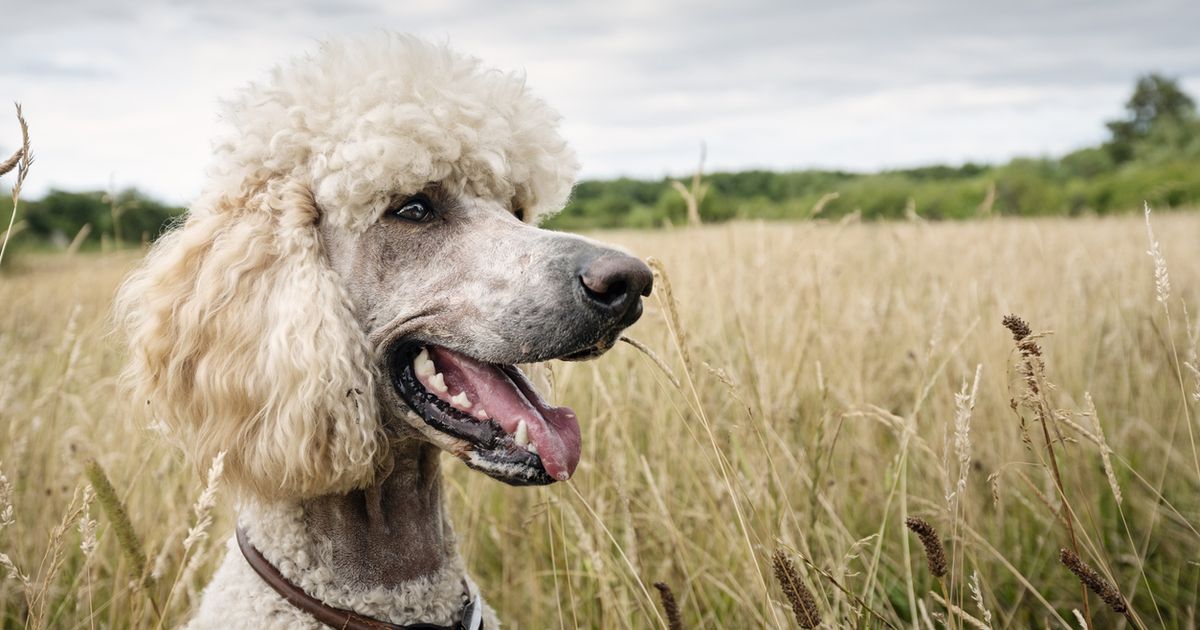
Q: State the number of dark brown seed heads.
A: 5